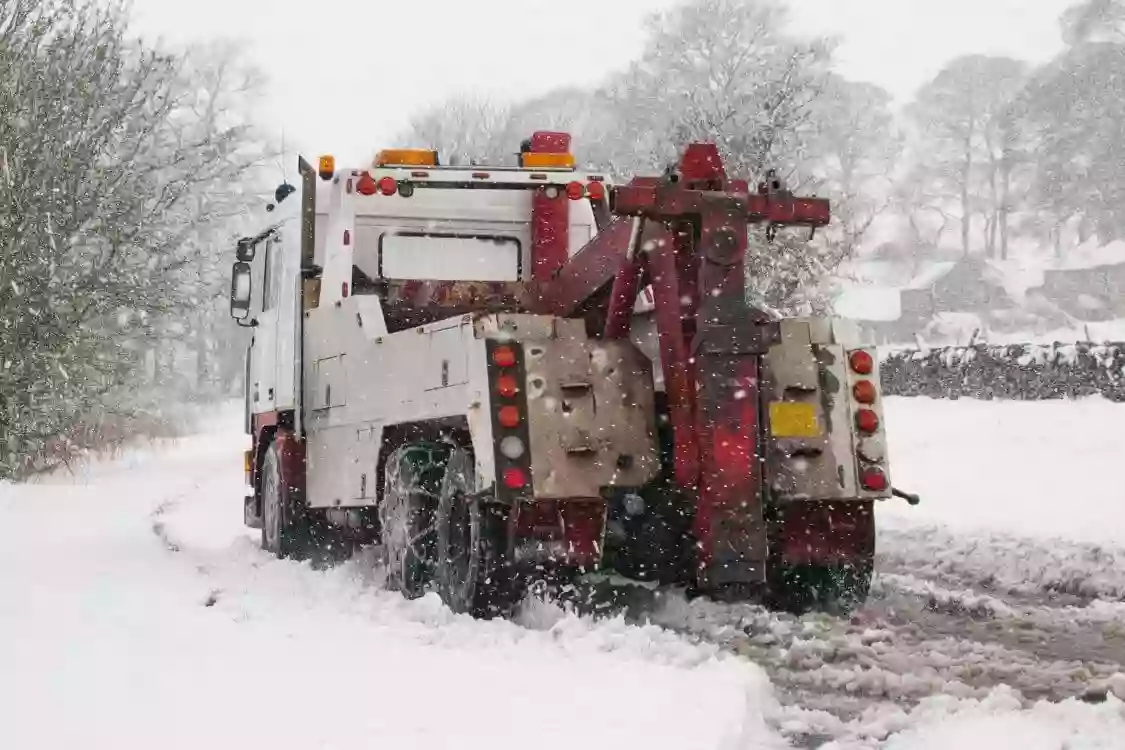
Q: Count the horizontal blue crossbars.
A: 0